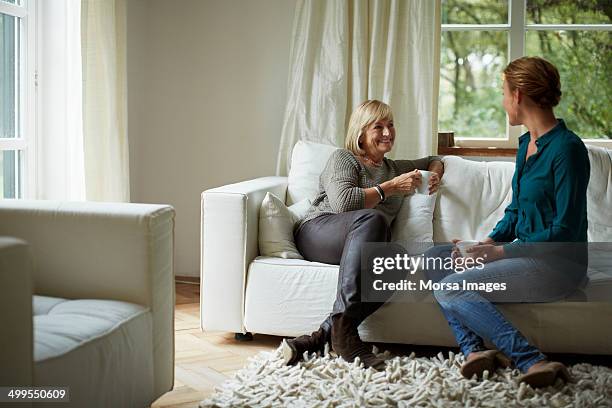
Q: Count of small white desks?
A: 0